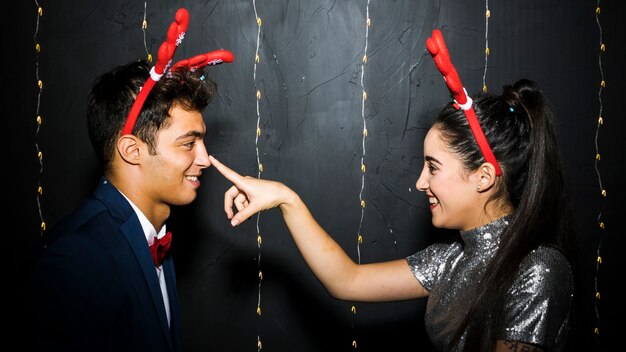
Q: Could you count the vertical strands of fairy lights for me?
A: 6